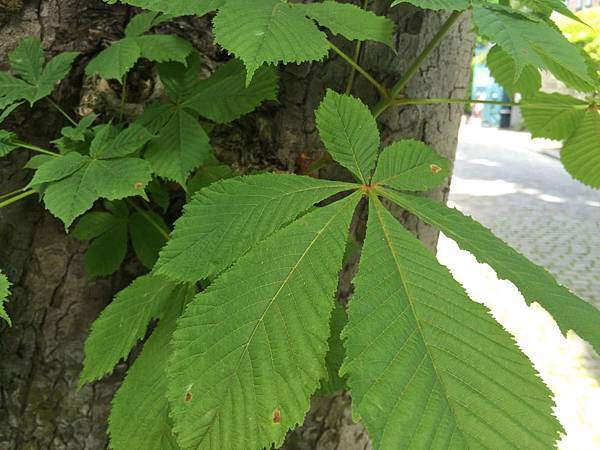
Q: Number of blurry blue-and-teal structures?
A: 1